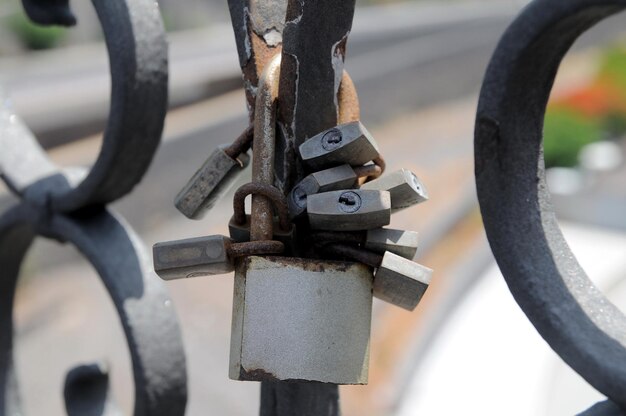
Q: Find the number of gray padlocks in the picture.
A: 10